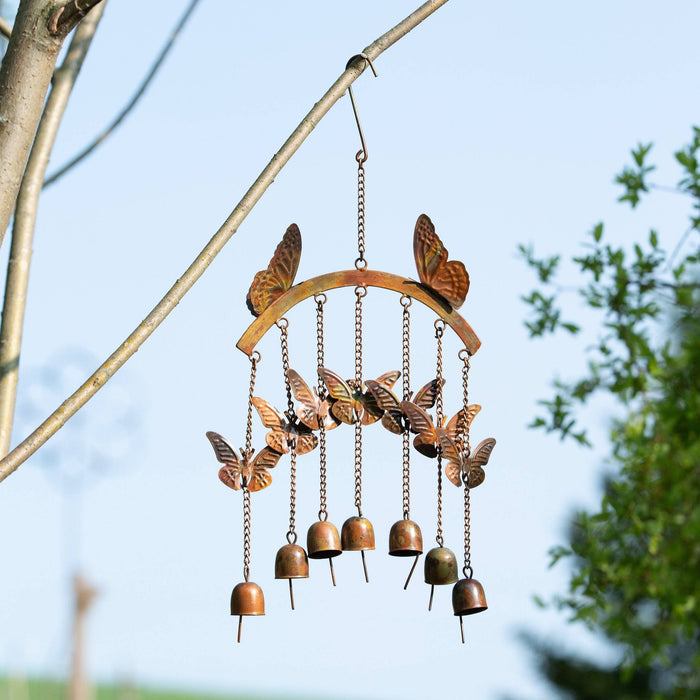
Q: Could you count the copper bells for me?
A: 7